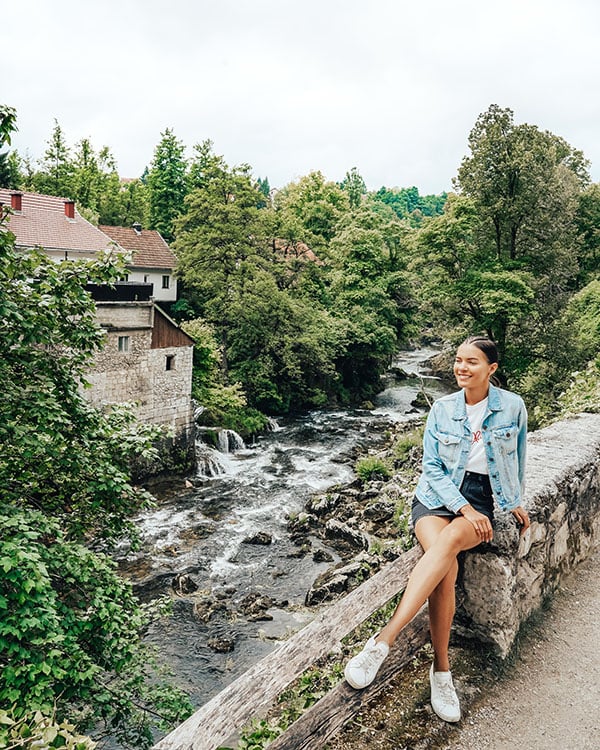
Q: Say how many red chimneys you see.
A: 2